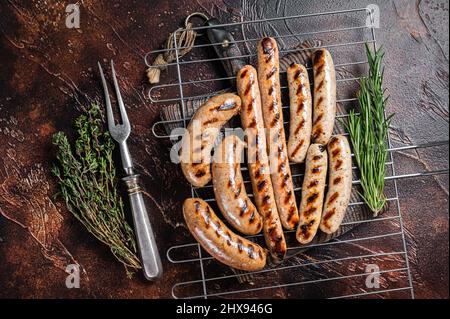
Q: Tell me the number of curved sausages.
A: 3